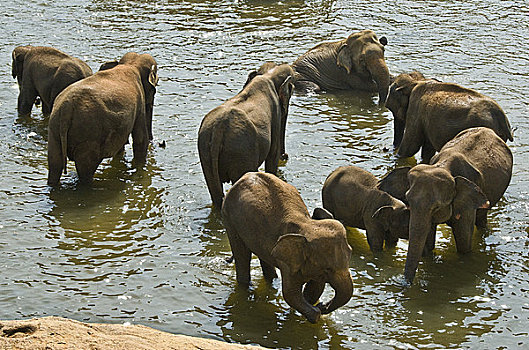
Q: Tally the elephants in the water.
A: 8